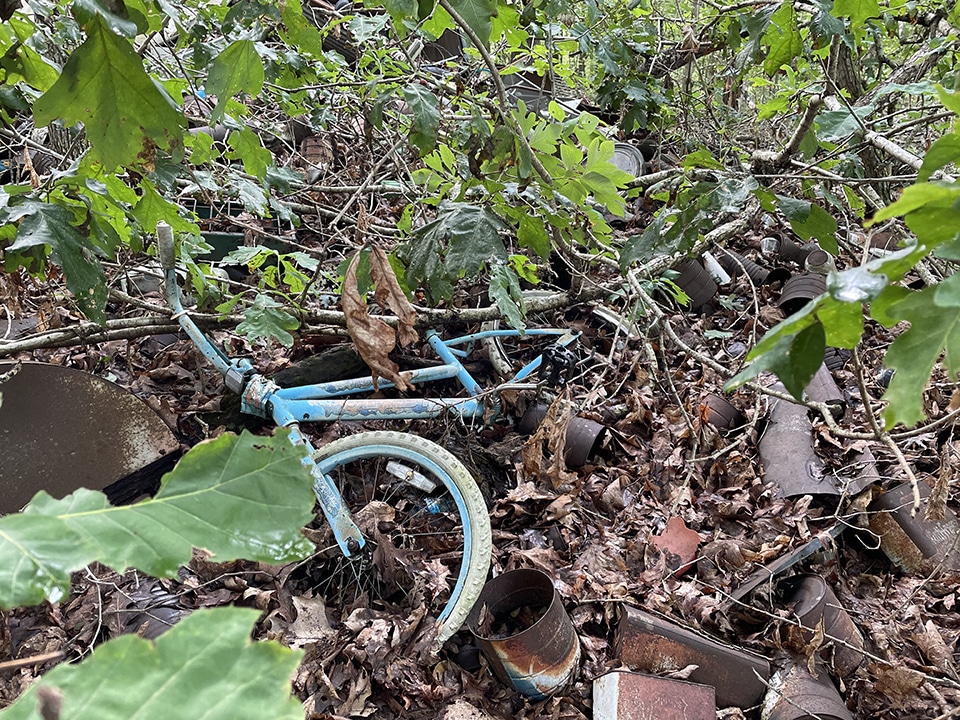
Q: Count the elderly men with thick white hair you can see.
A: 0